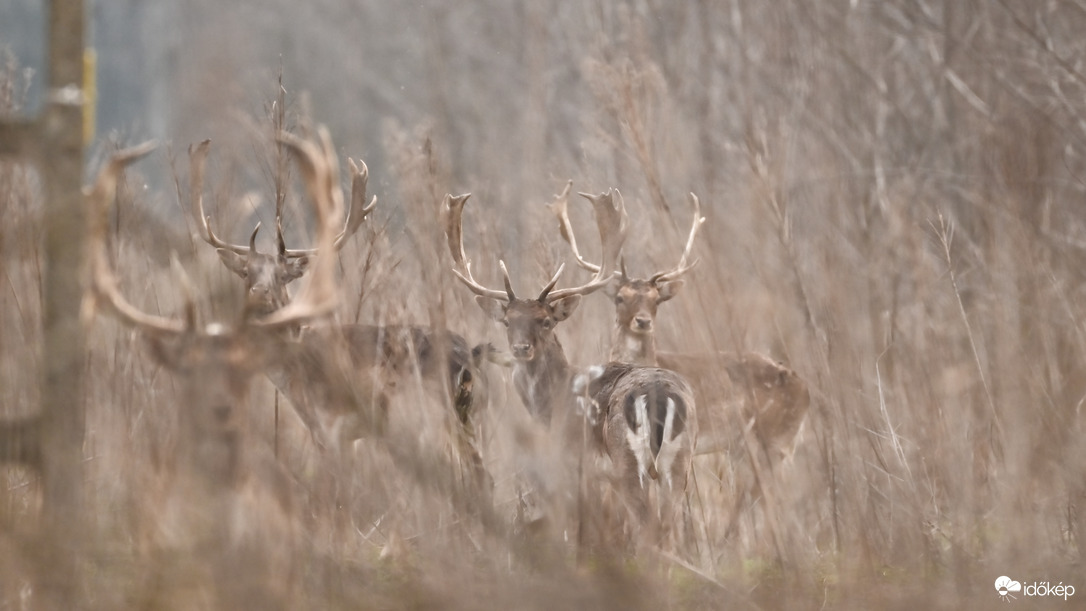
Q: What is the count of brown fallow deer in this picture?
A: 4